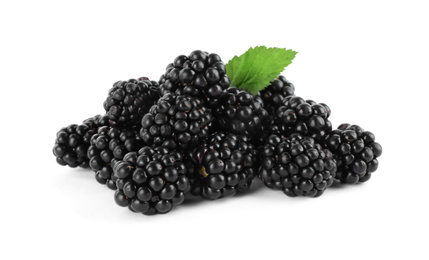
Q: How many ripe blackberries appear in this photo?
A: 12